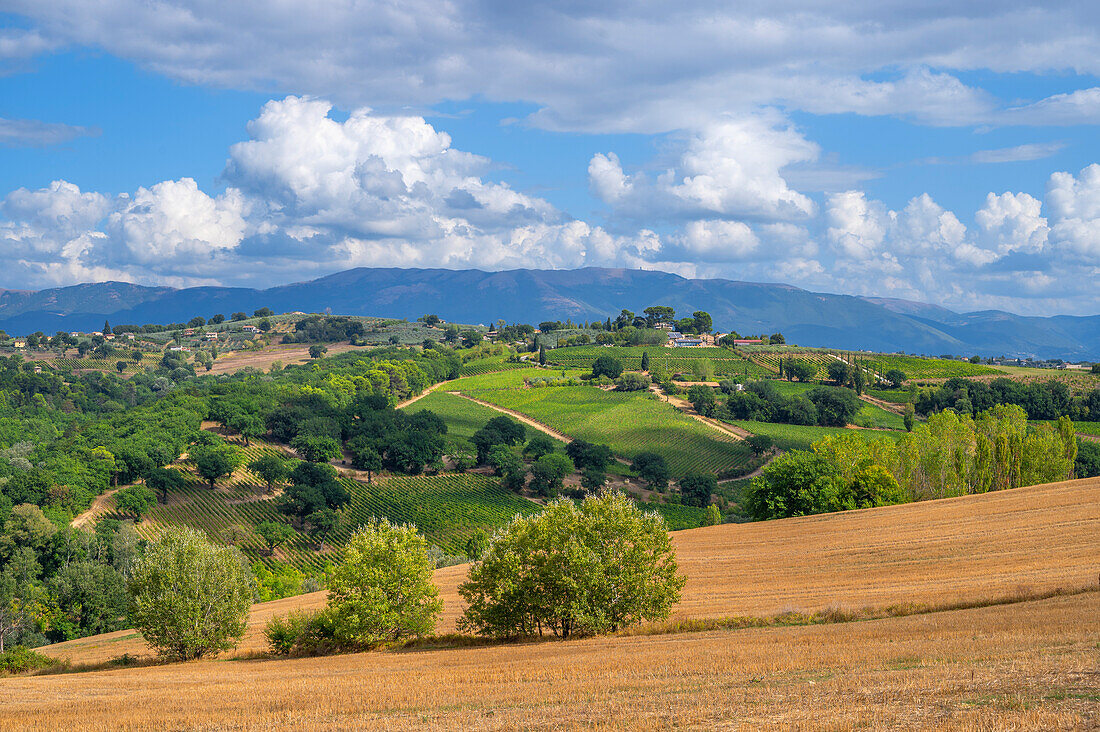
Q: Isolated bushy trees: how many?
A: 3